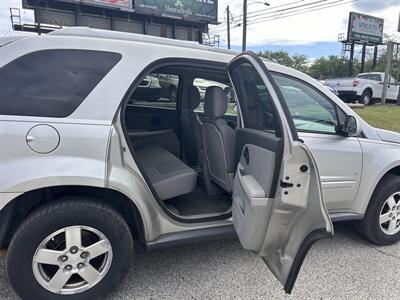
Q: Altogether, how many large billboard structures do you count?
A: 2